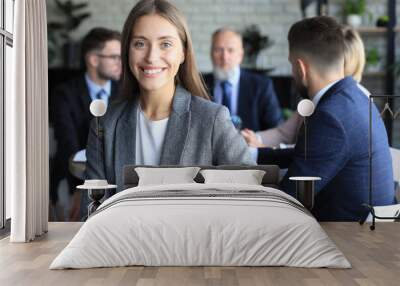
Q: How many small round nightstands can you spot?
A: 2